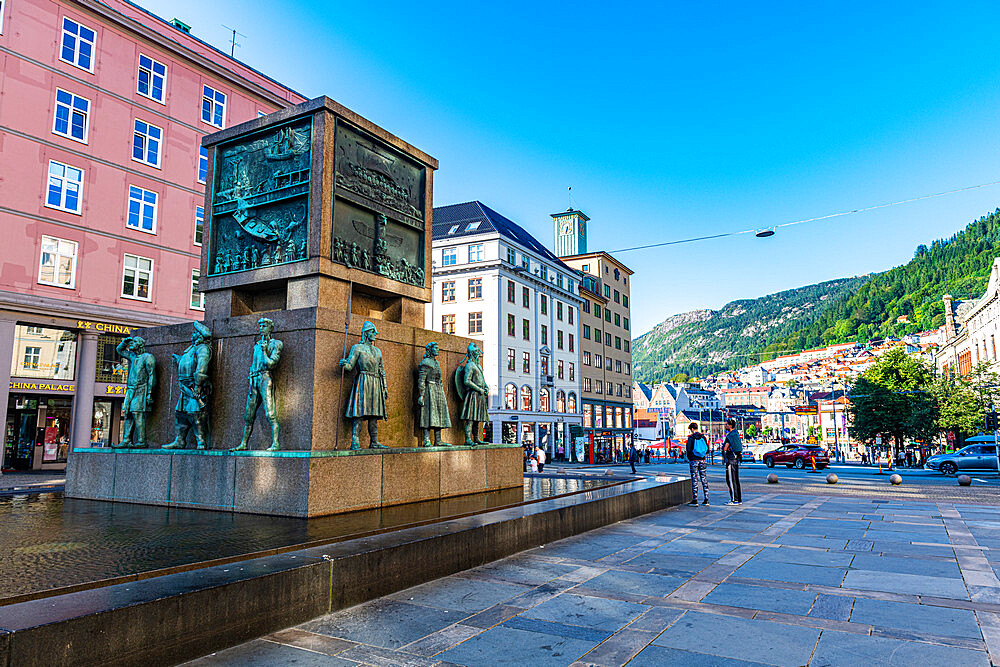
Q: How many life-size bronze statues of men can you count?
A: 6